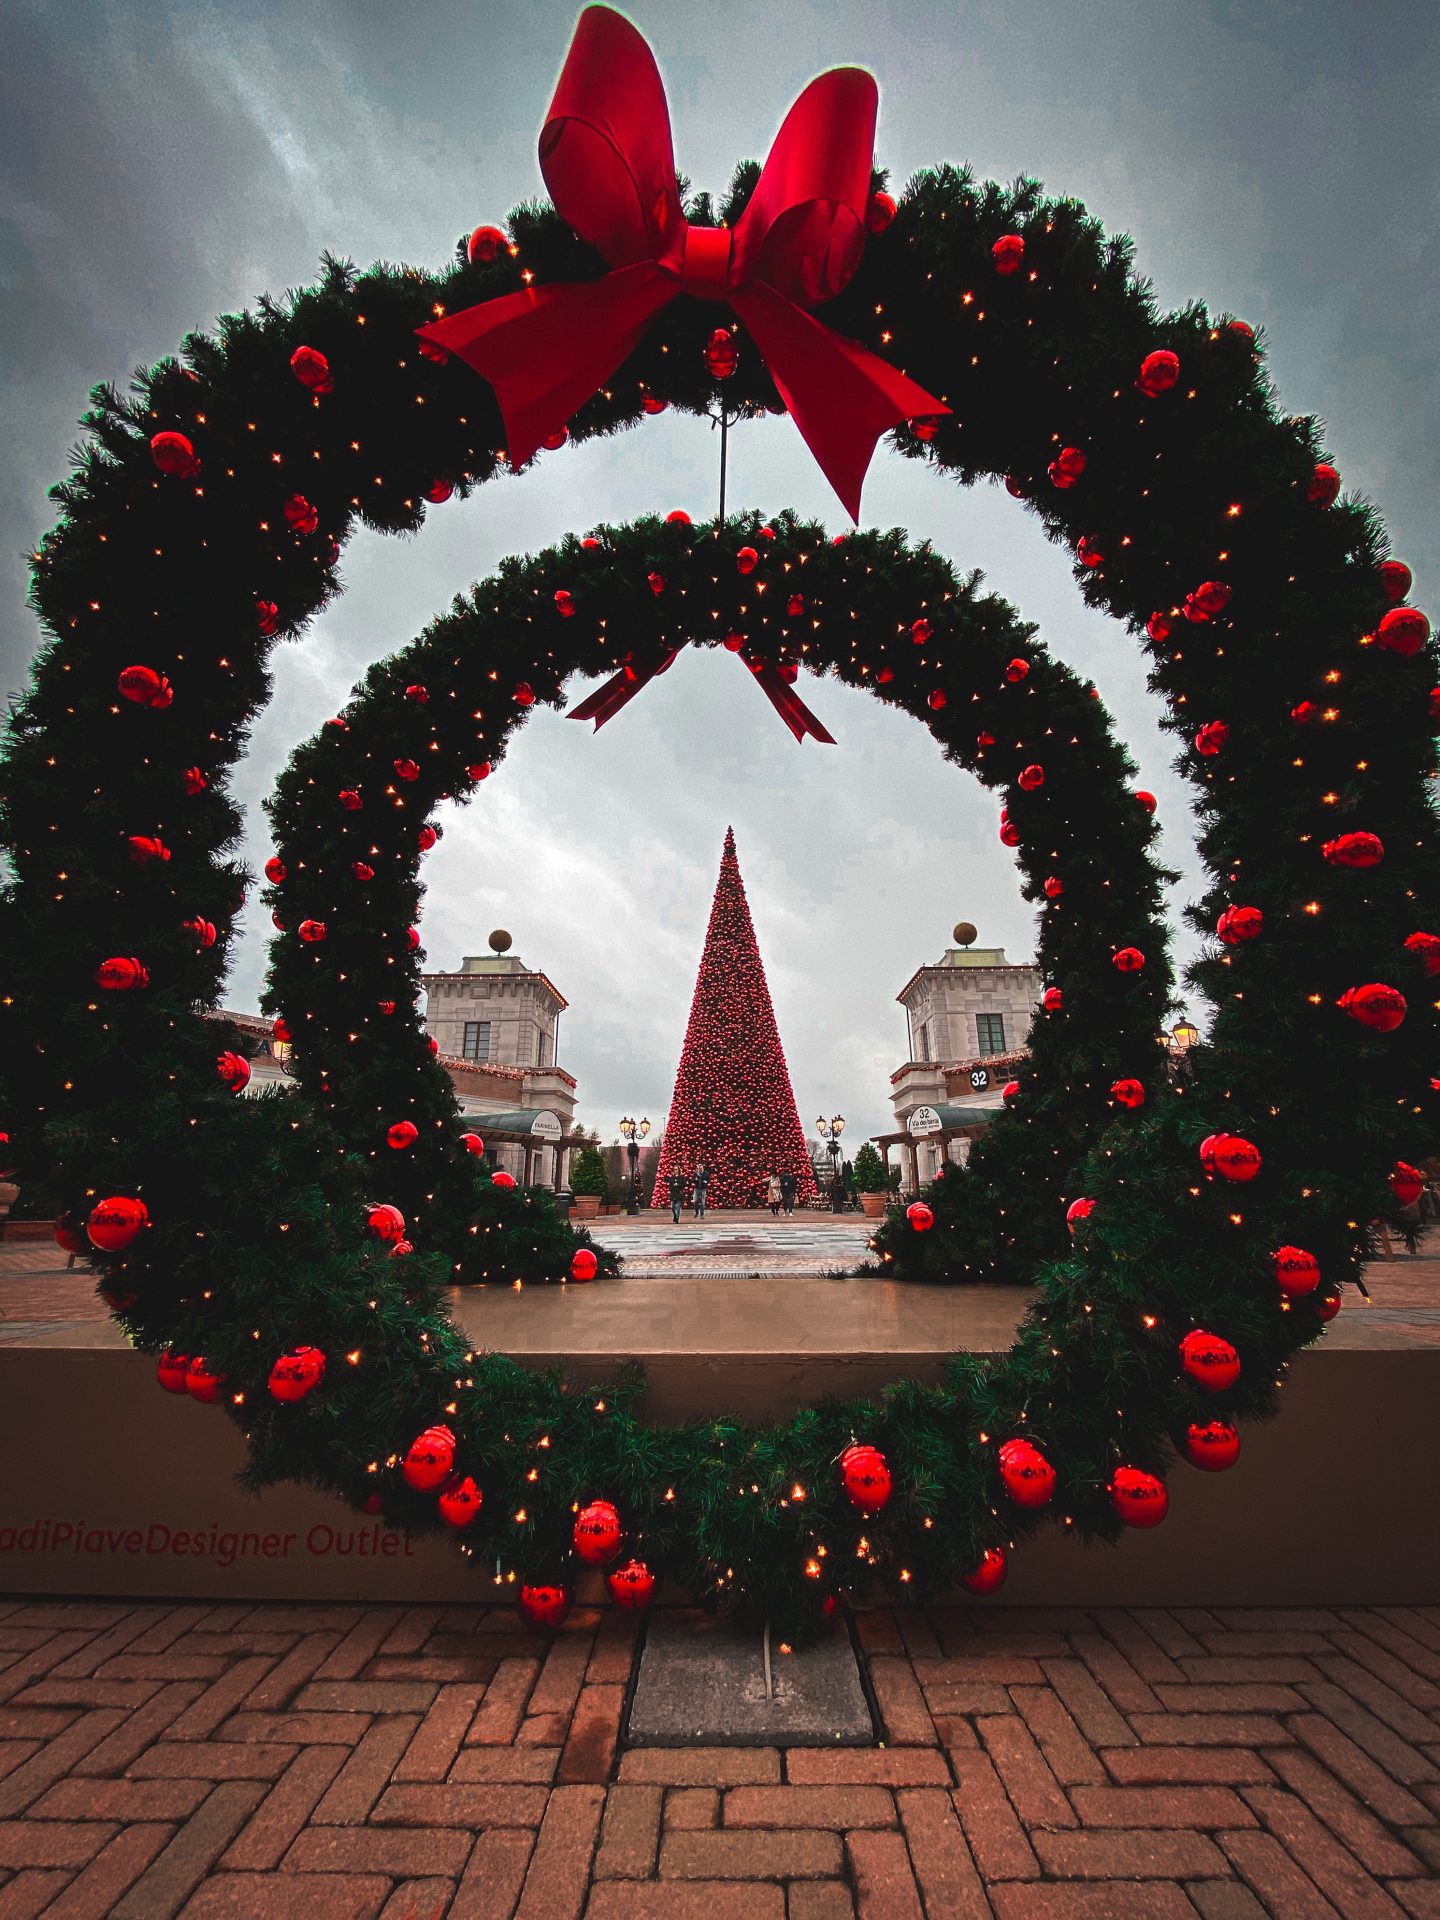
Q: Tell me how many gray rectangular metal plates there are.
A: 1